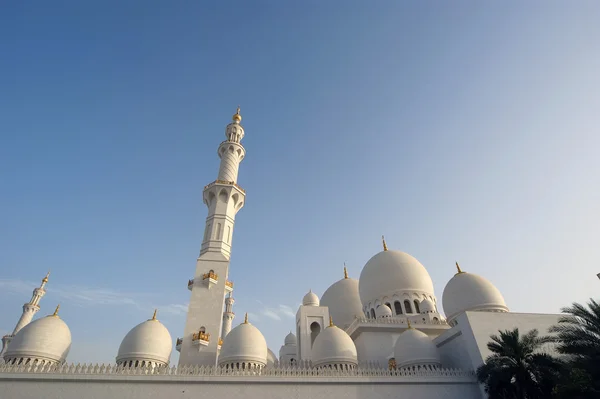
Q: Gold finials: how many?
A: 10